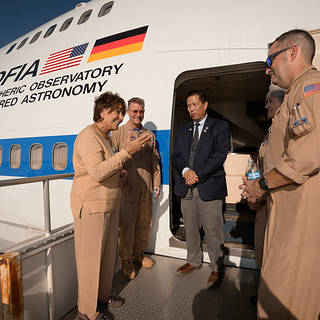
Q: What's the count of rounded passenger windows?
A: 11